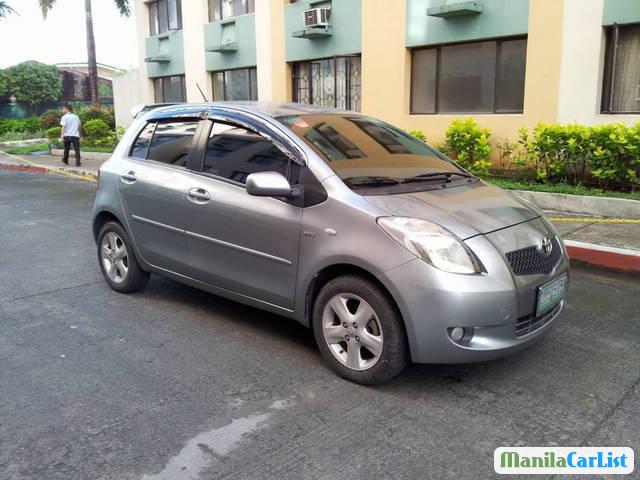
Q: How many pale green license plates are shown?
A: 1